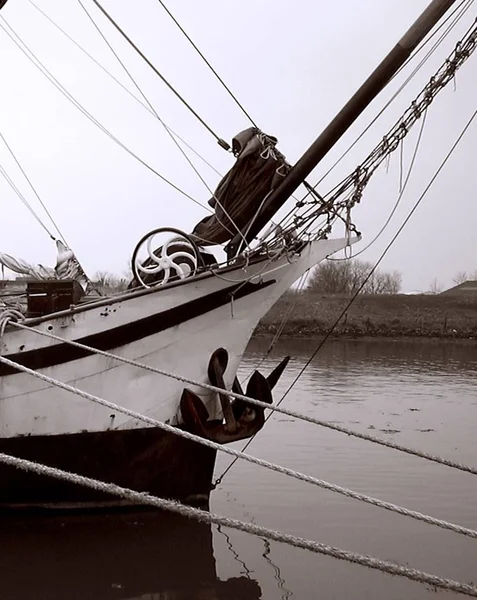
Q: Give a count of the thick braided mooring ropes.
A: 3